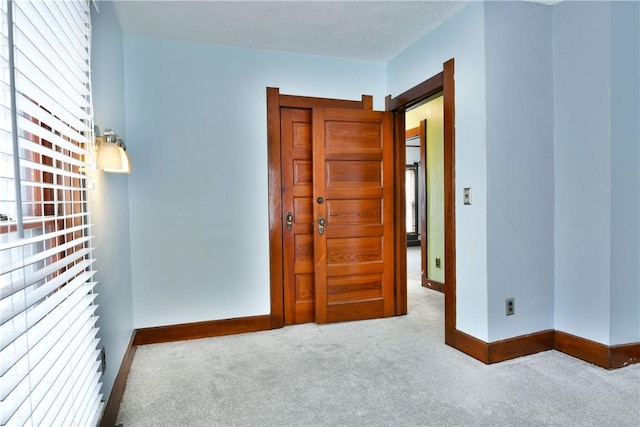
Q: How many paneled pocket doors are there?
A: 2